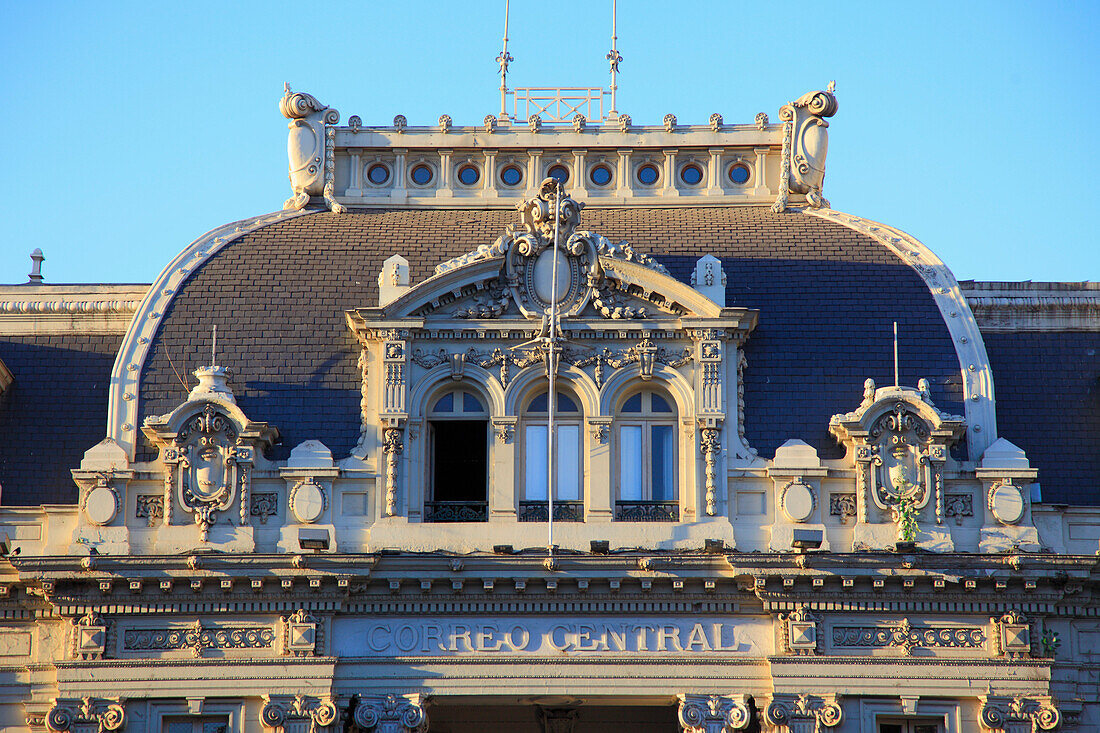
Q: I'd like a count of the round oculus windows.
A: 9